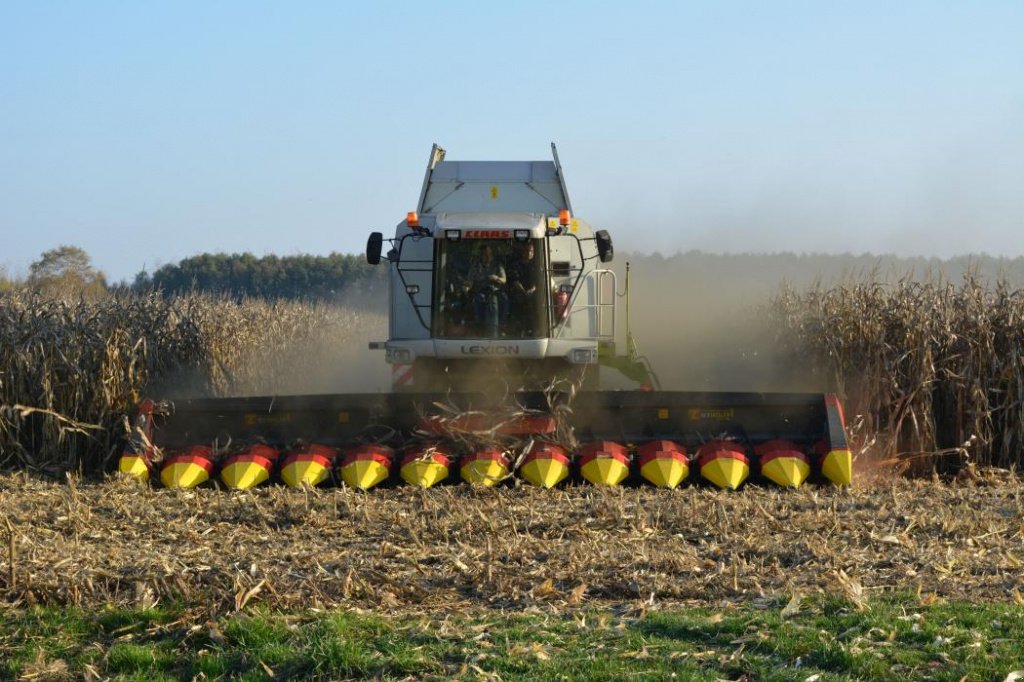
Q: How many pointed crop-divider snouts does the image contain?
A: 13